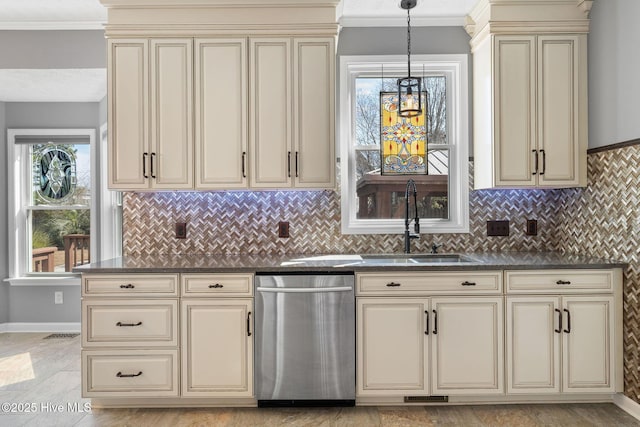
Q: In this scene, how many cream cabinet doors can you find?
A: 12